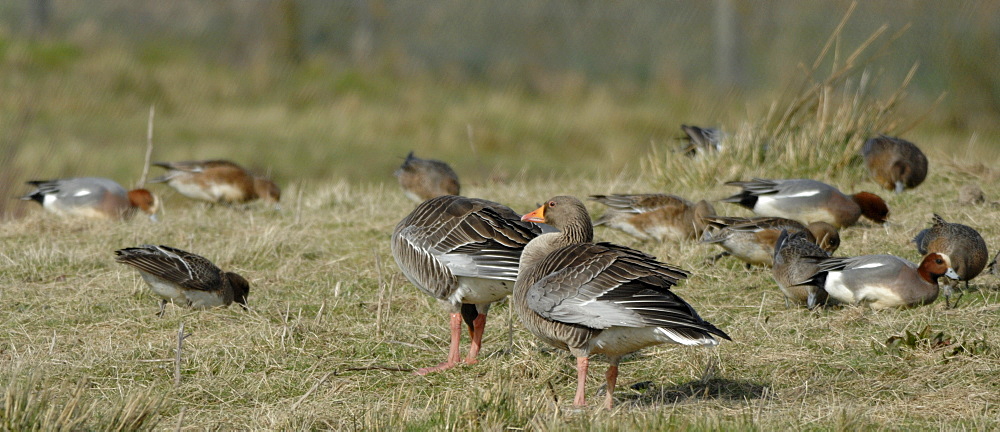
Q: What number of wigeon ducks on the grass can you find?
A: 12